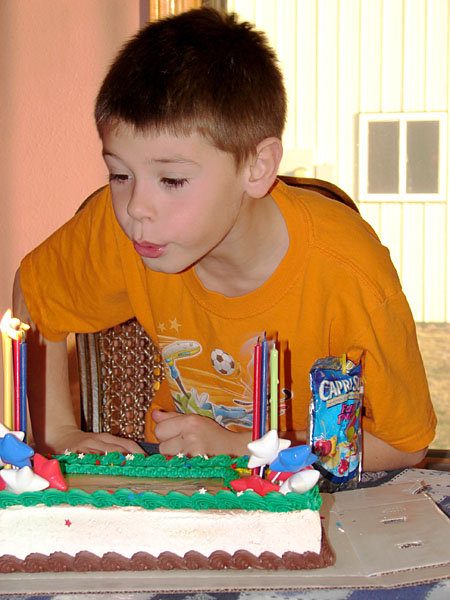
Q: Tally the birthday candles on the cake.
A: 6